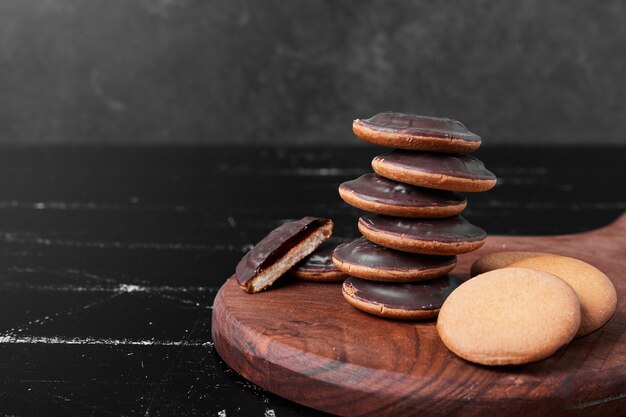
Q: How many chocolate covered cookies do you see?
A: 8